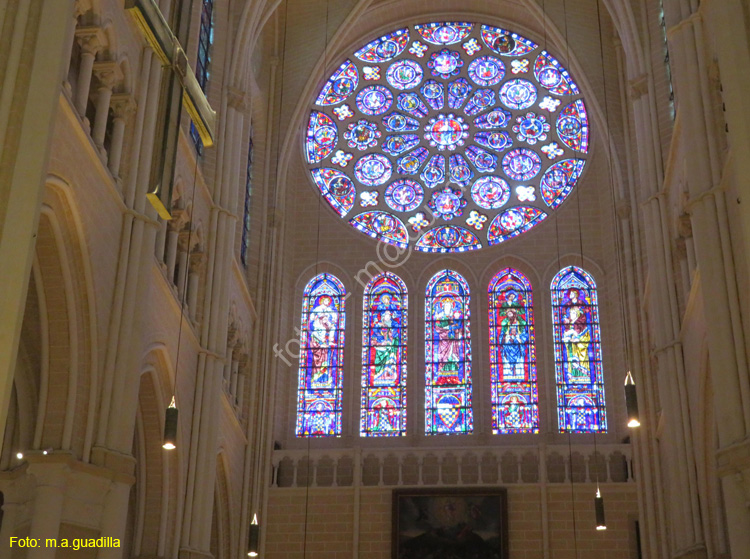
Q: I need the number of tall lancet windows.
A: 5